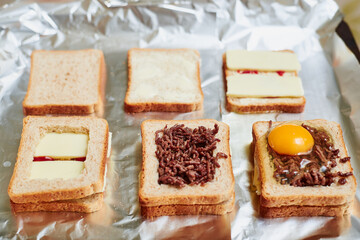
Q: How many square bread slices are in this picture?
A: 9